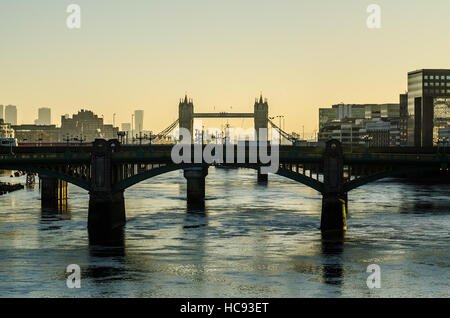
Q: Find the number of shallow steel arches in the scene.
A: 3